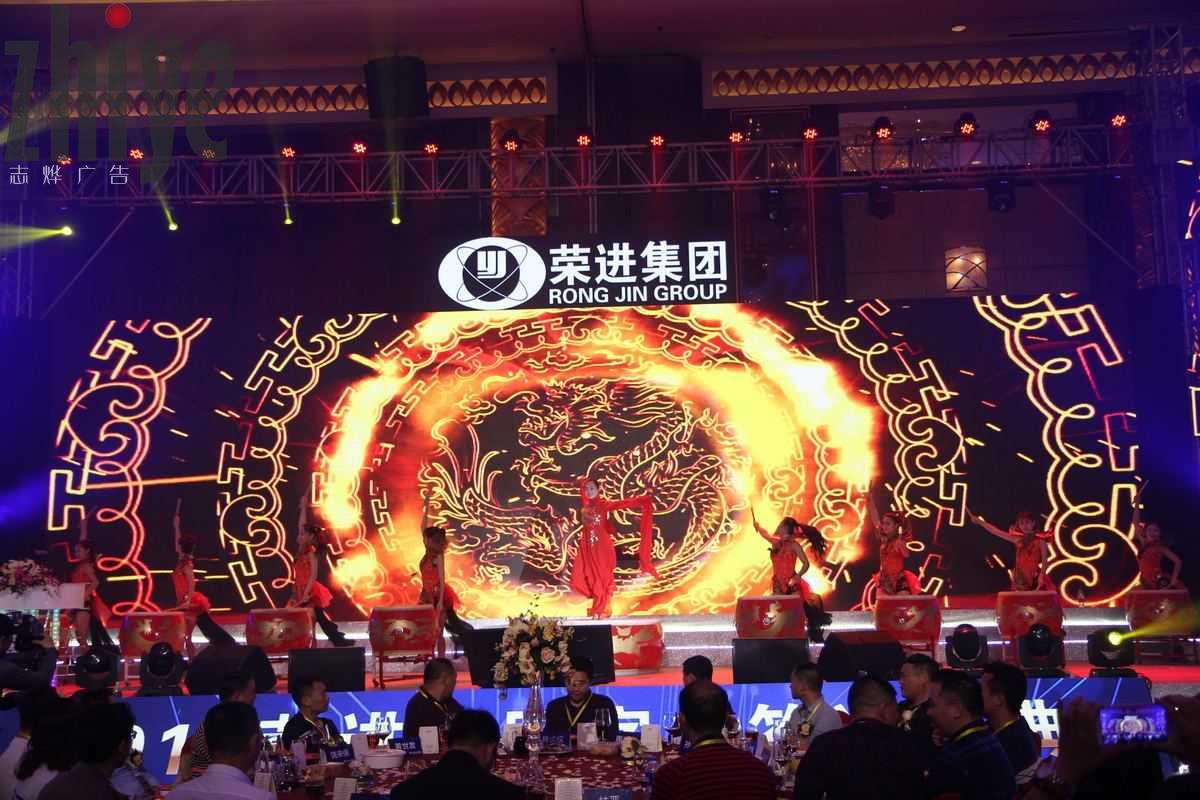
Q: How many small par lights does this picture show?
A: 15